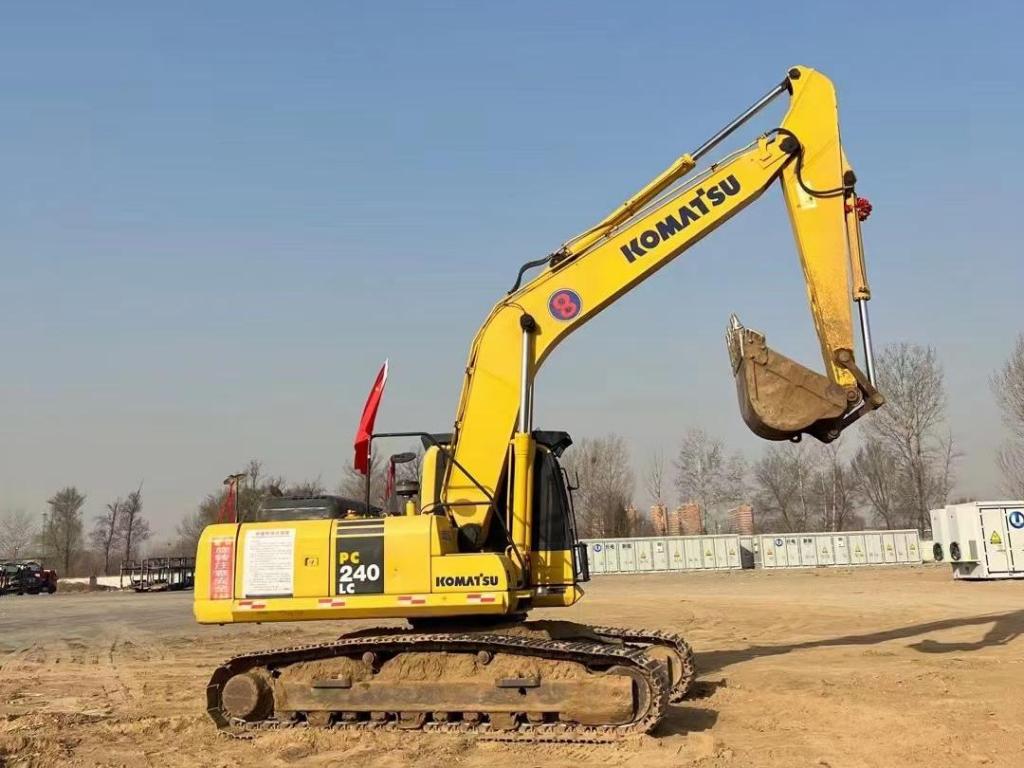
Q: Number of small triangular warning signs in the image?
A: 10